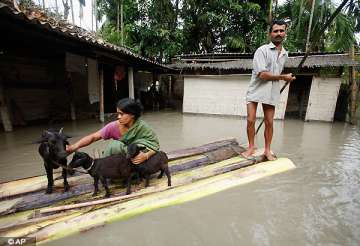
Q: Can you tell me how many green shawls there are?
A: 1